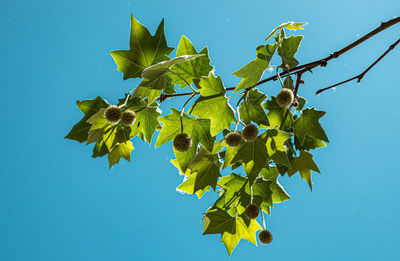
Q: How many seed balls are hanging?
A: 8